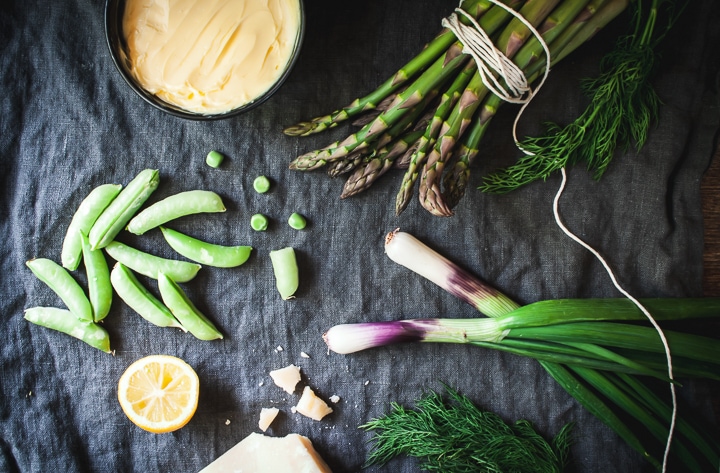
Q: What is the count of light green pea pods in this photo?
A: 11